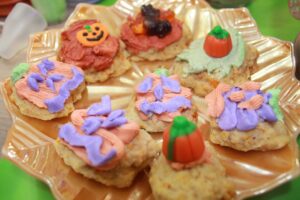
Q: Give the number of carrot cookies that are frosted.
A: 8